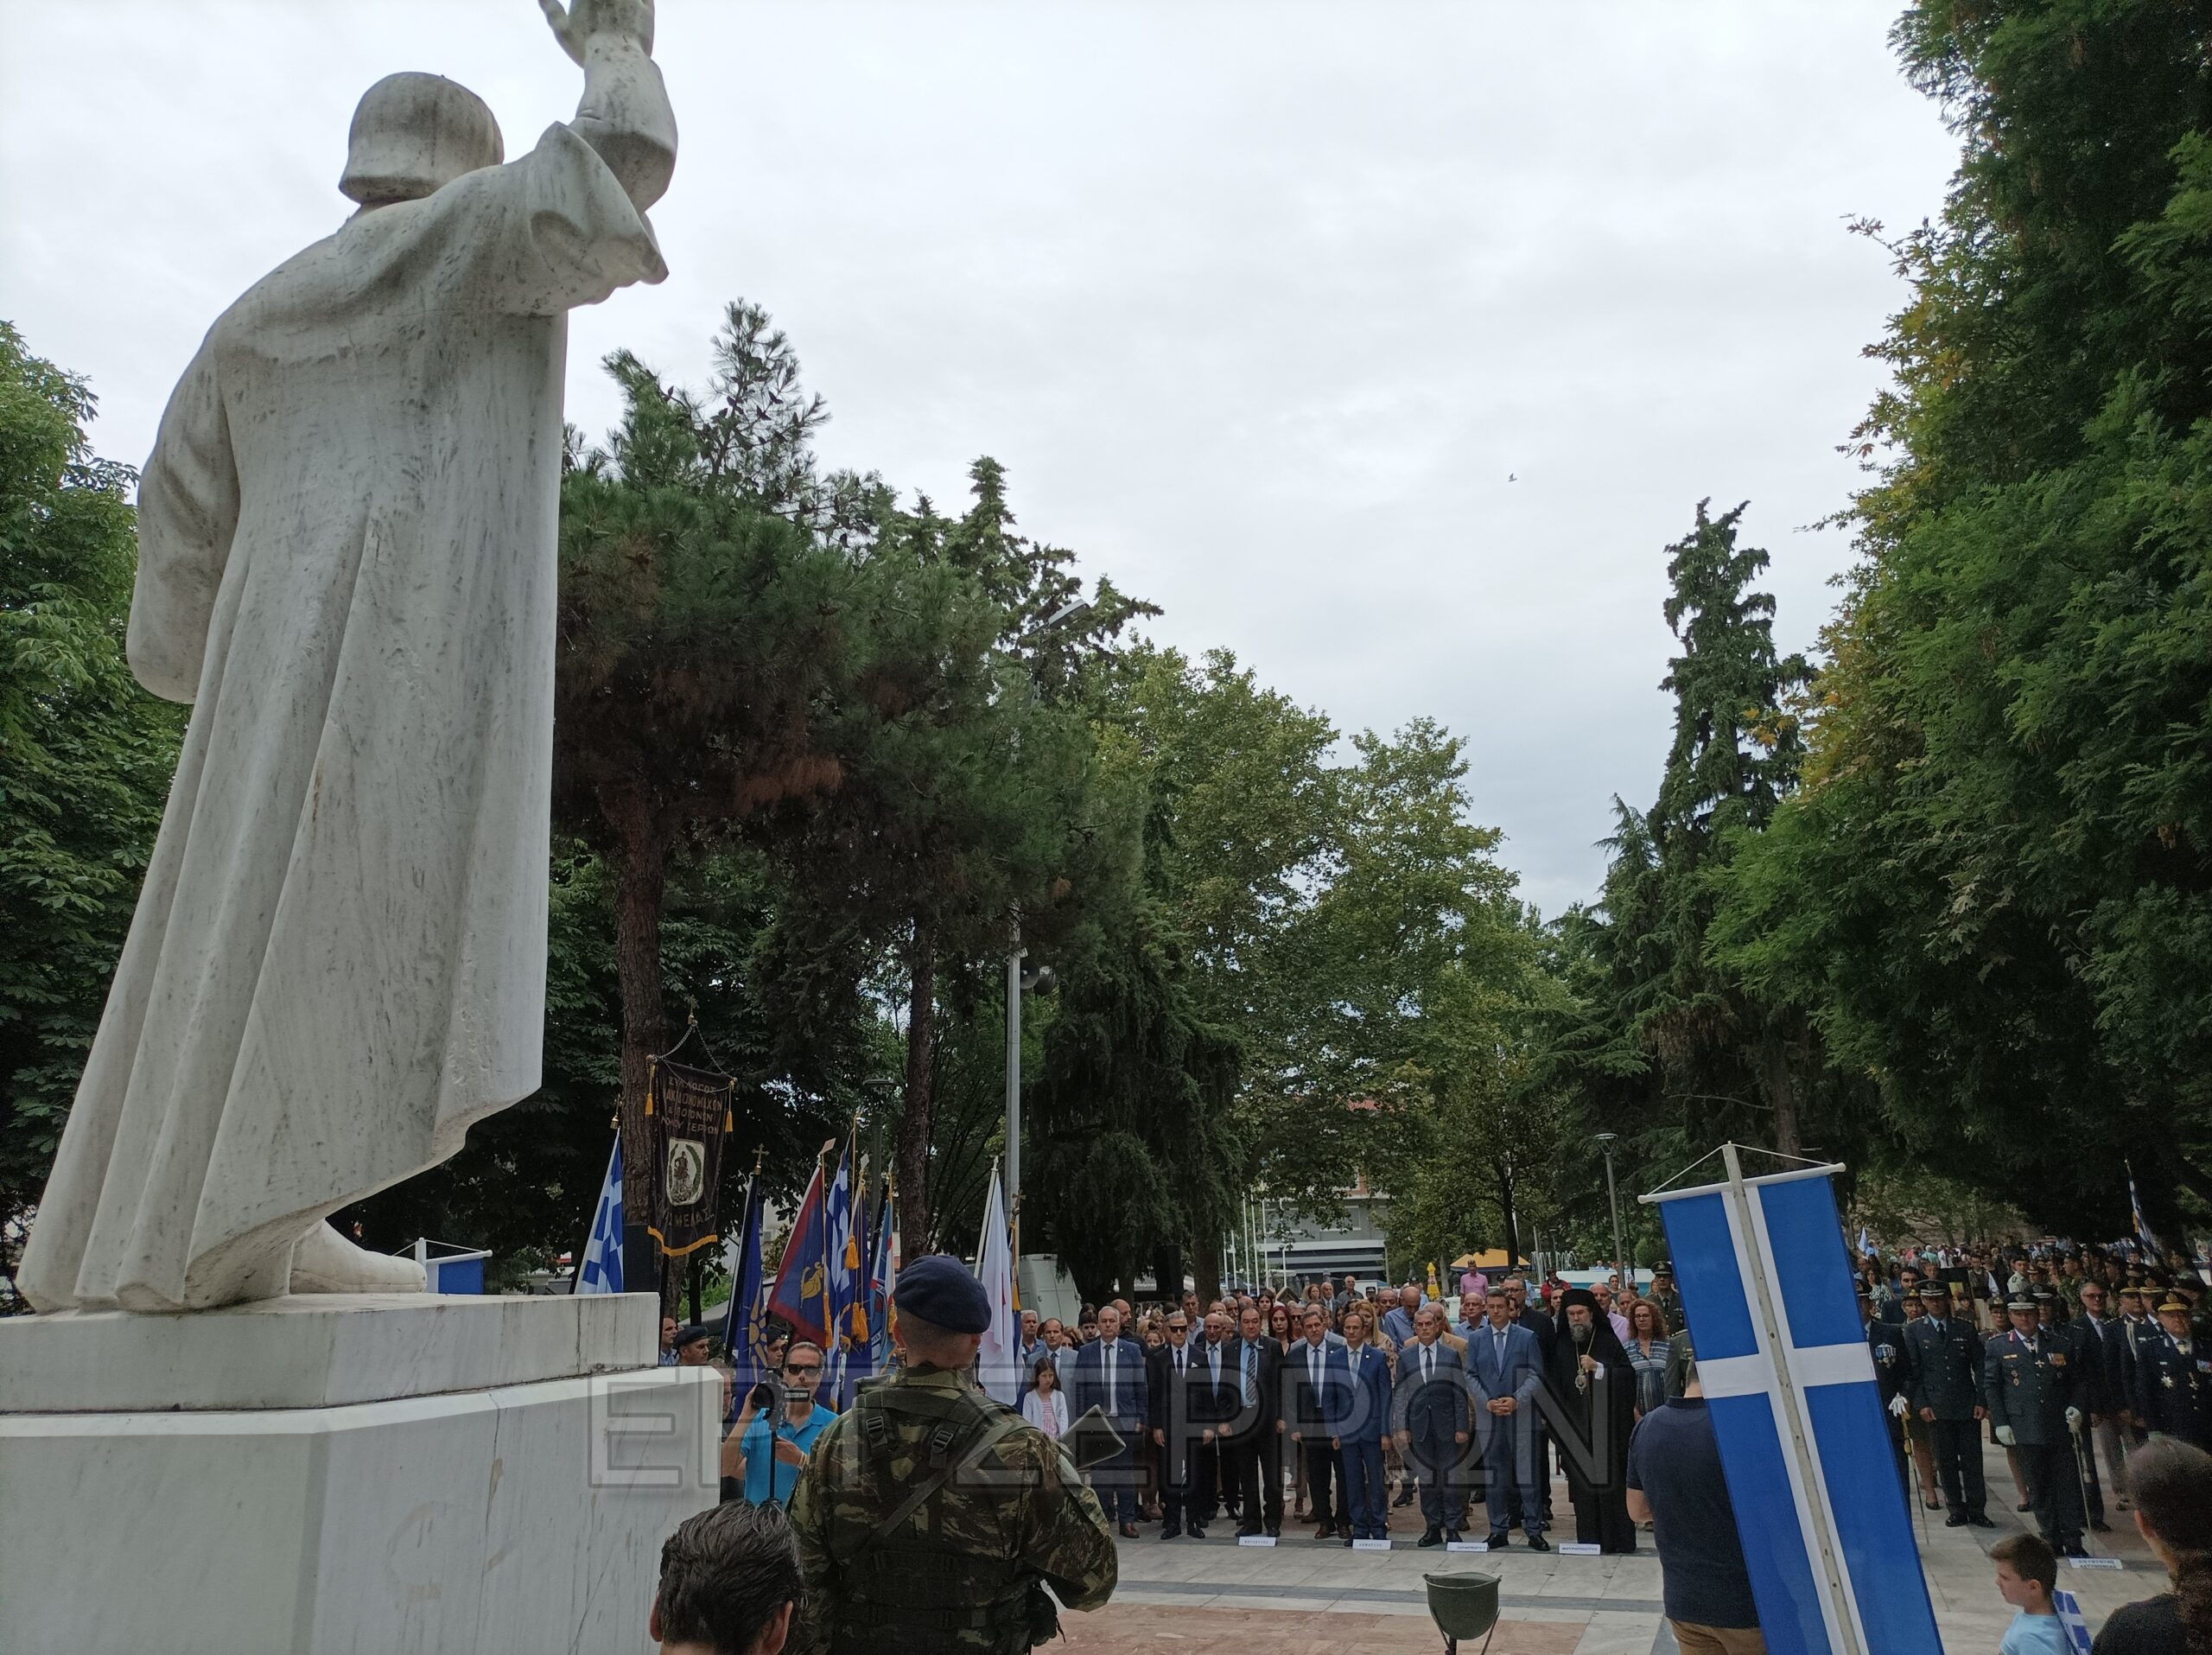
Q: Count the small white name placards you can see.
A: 5